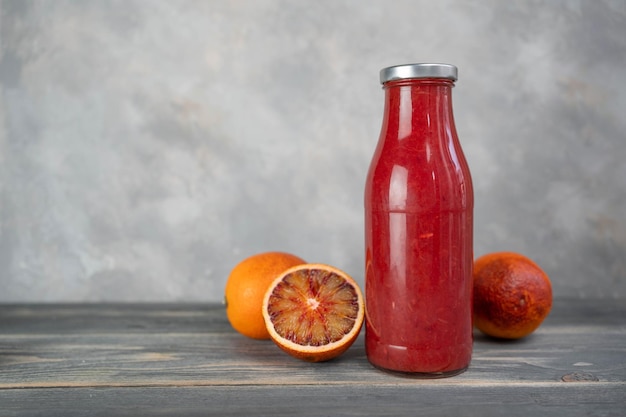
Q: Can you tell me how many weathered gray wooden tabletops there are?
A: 1